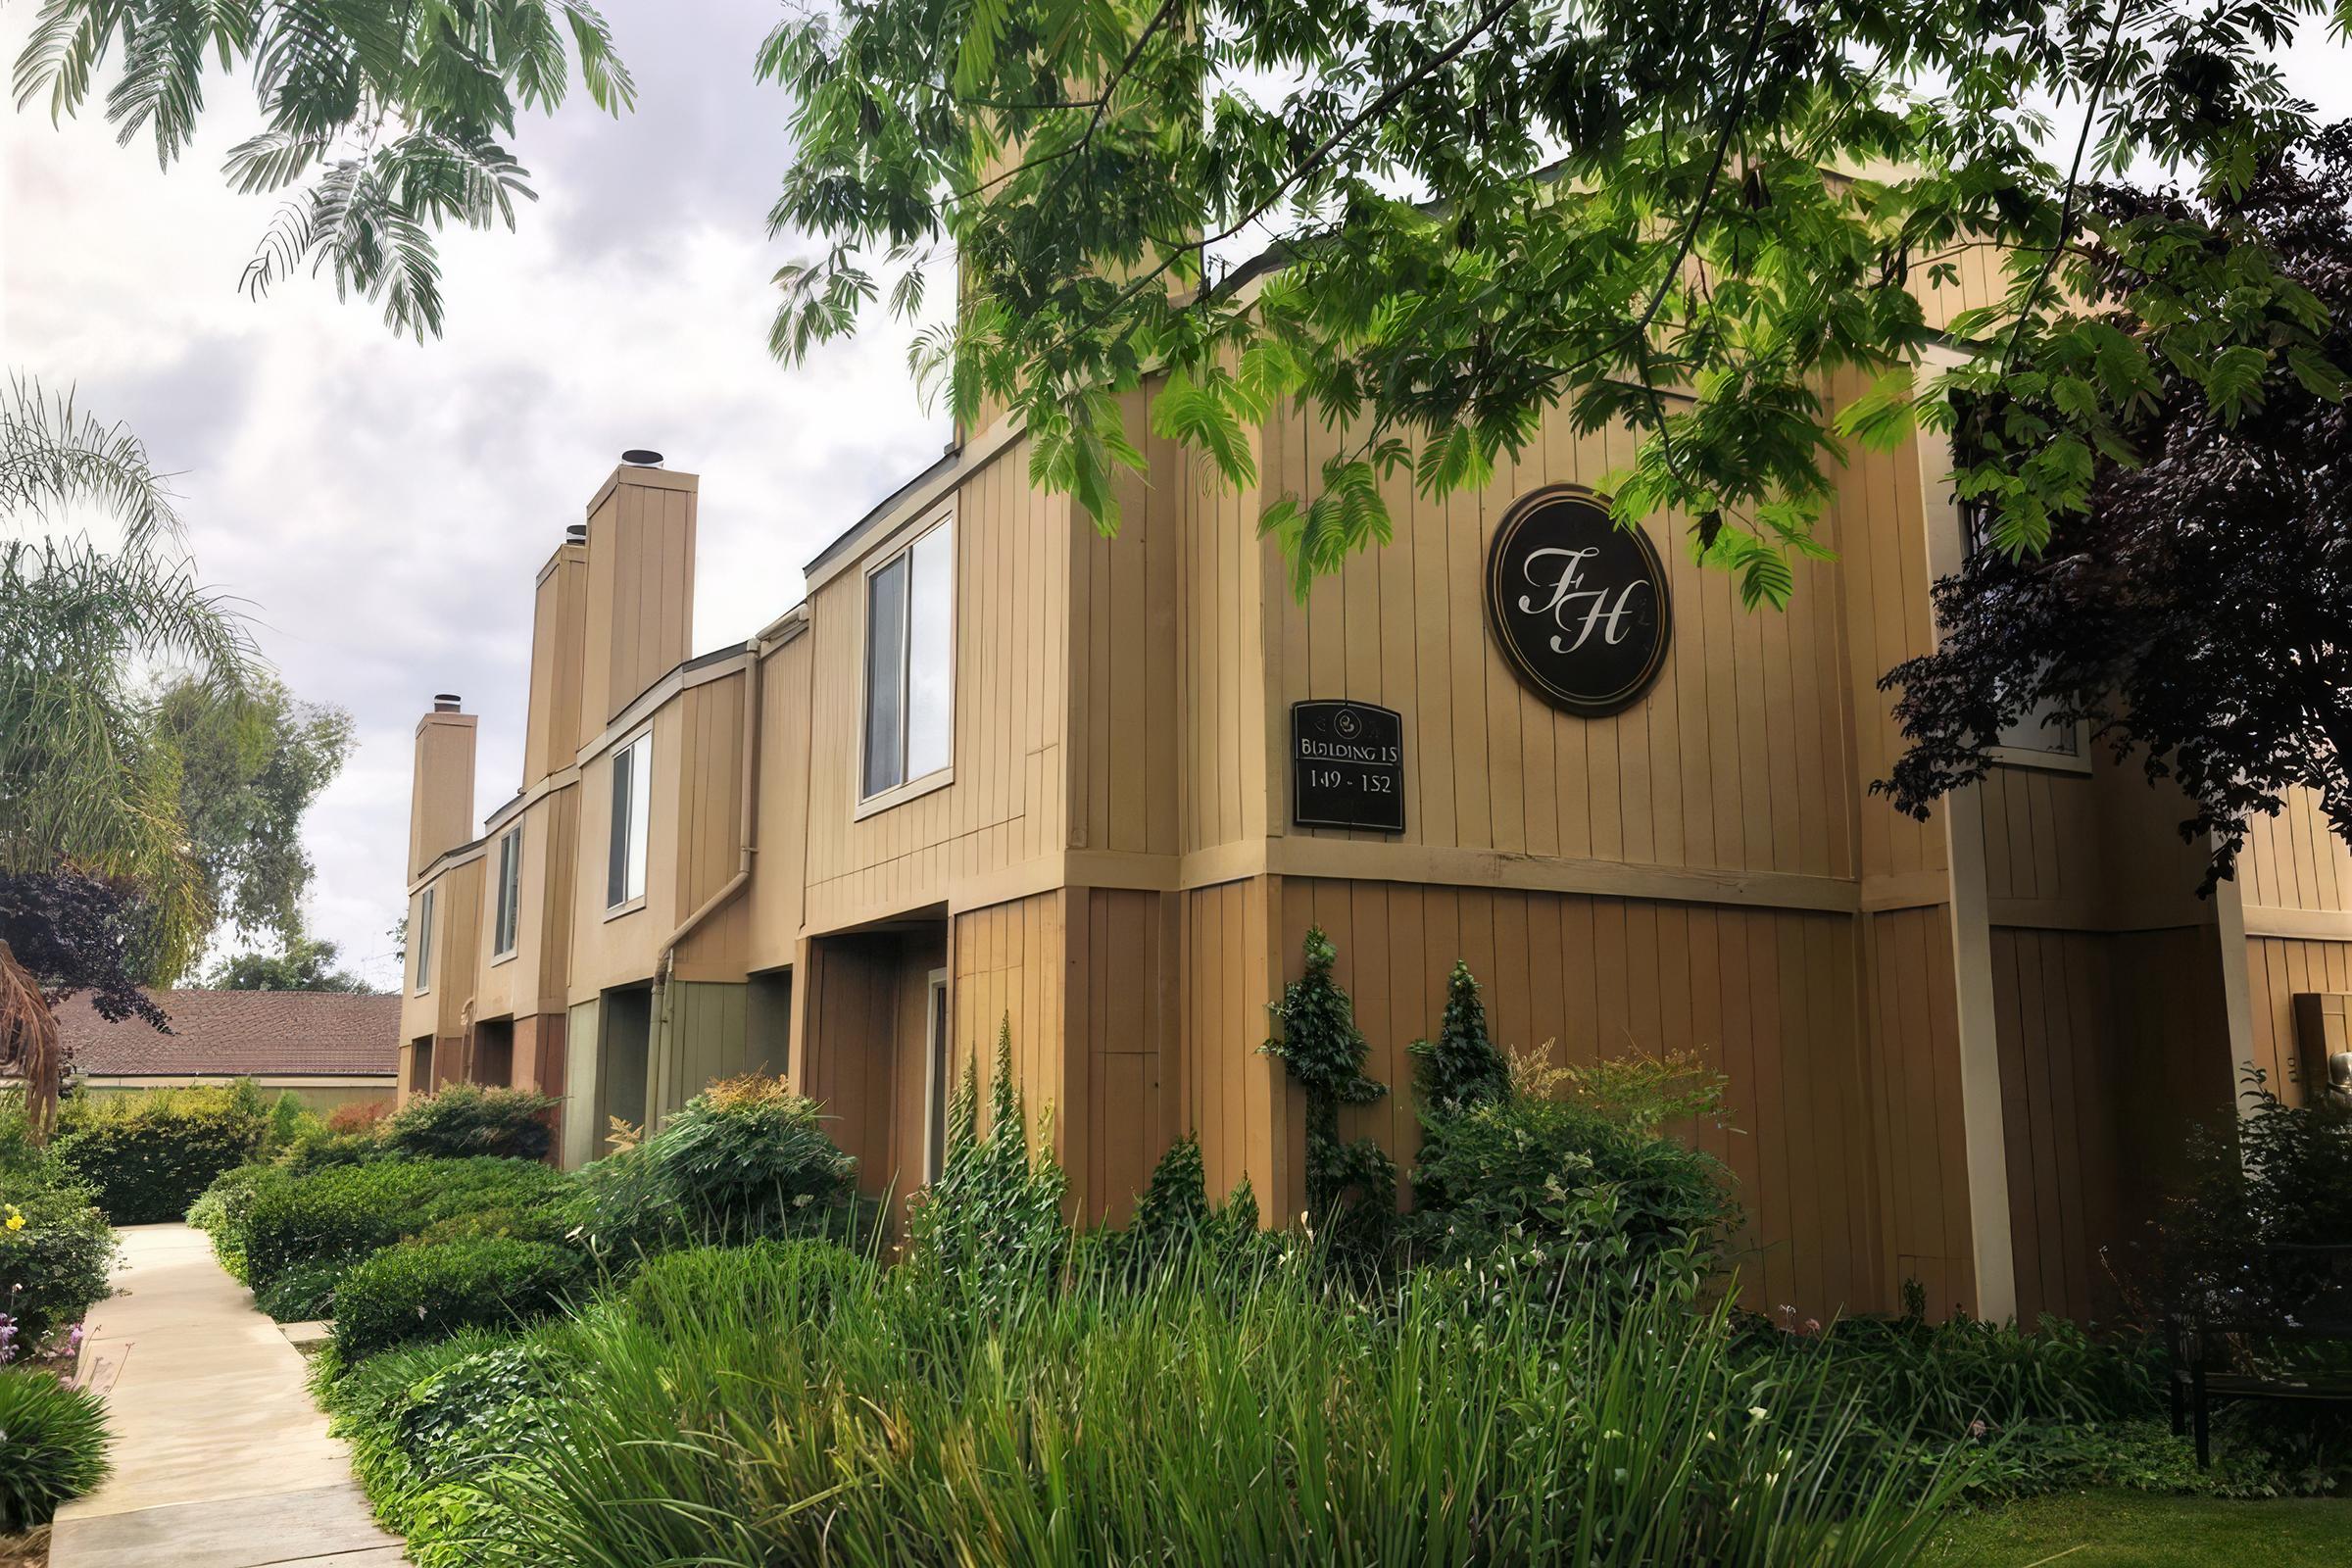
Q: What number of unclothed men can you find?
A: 0